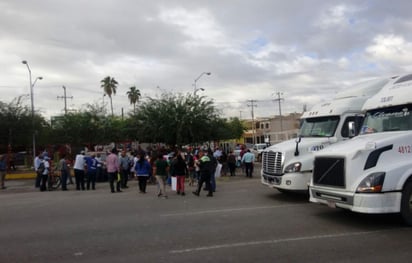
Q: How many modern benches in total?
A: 0